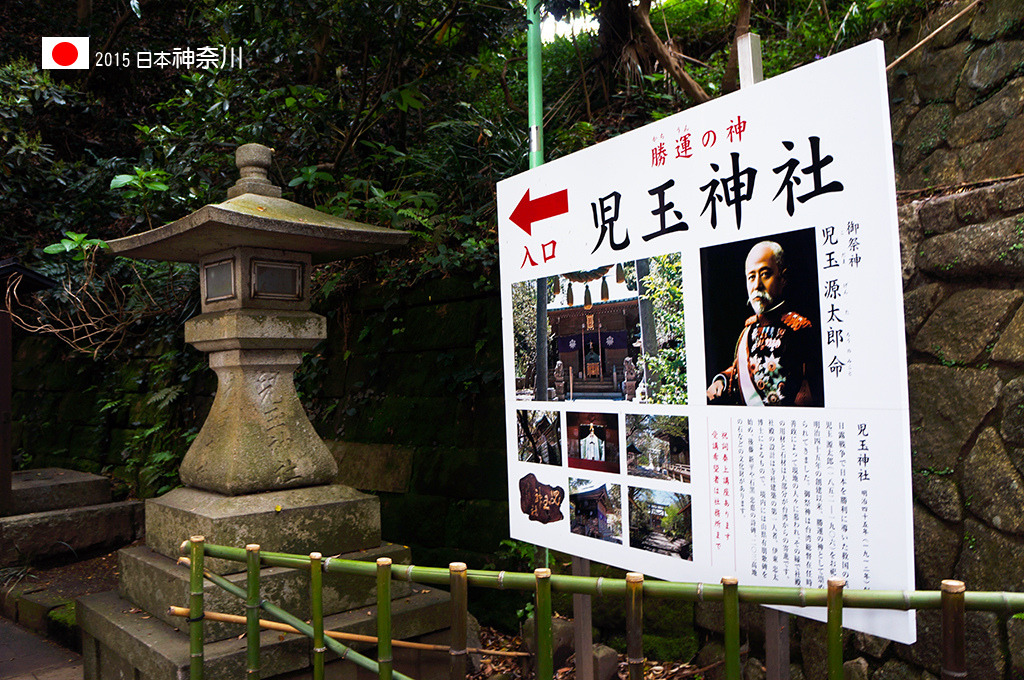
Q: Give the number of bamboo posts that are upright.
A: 10